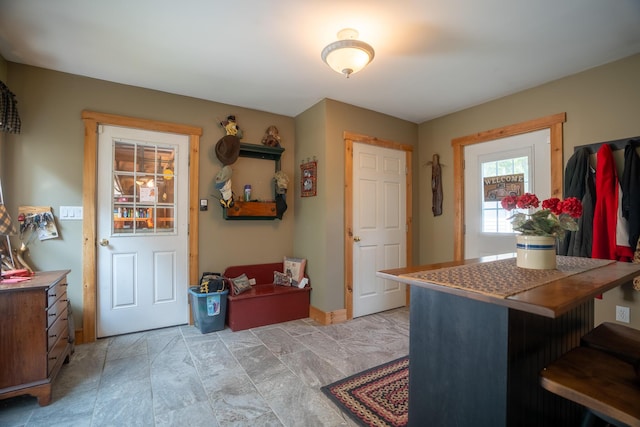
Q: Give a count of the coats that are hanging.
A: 3